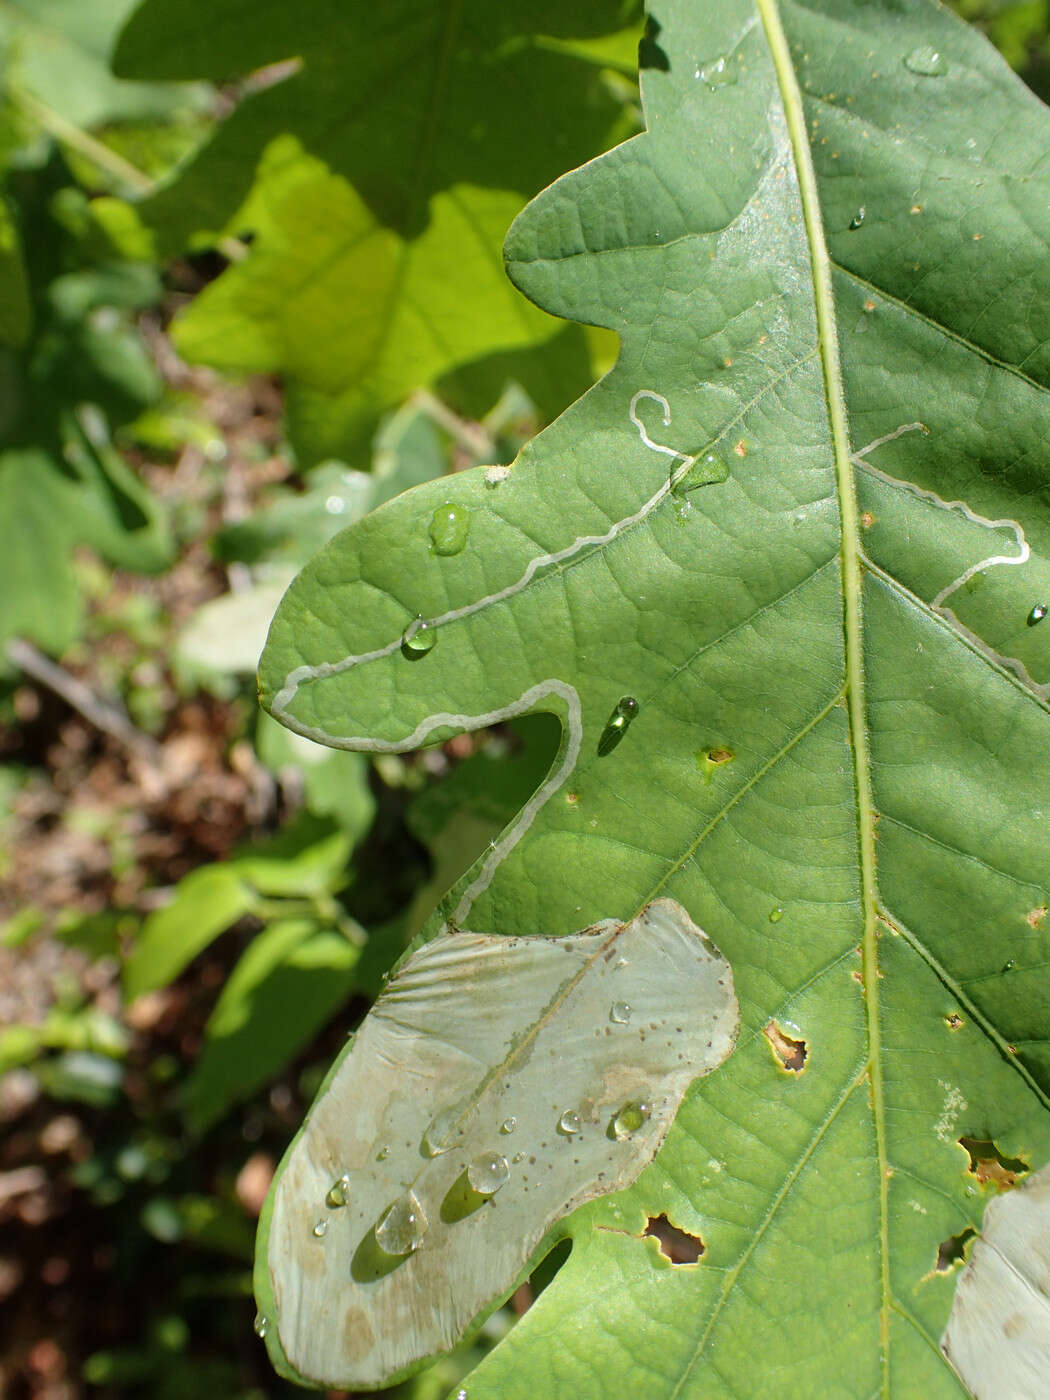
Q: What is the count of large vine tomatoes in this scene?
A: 0